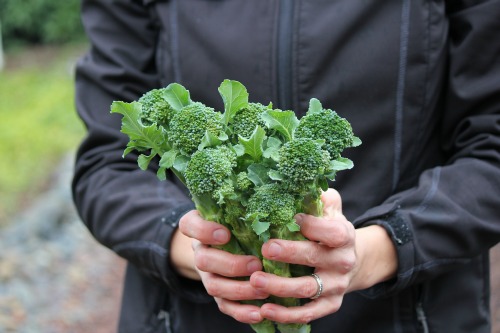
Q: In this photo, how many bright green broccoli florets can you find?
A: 7